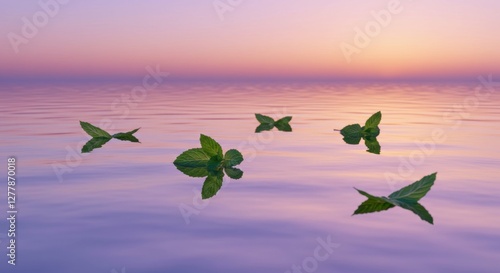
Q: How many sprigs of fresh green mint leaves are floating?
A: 5